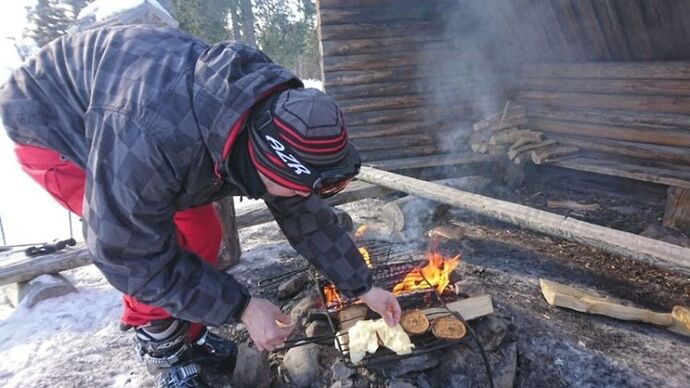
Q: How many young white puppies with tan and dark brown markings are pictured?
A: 0